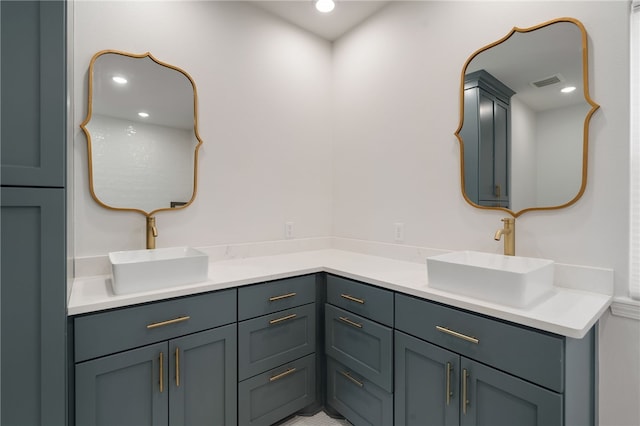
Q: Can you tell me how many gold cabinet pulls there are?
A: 12